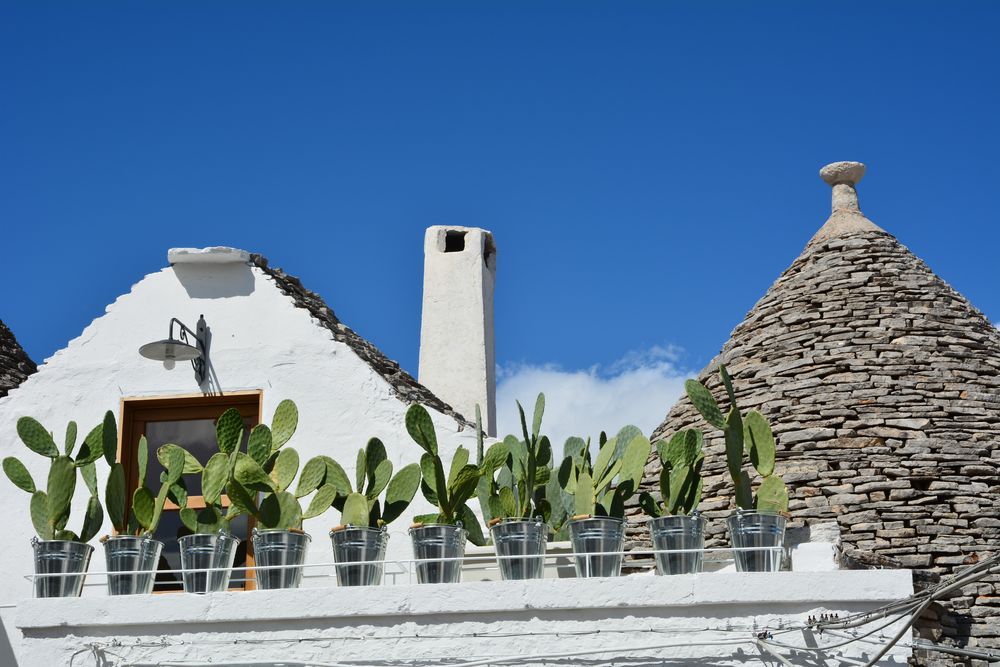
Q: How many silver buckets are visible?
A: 10